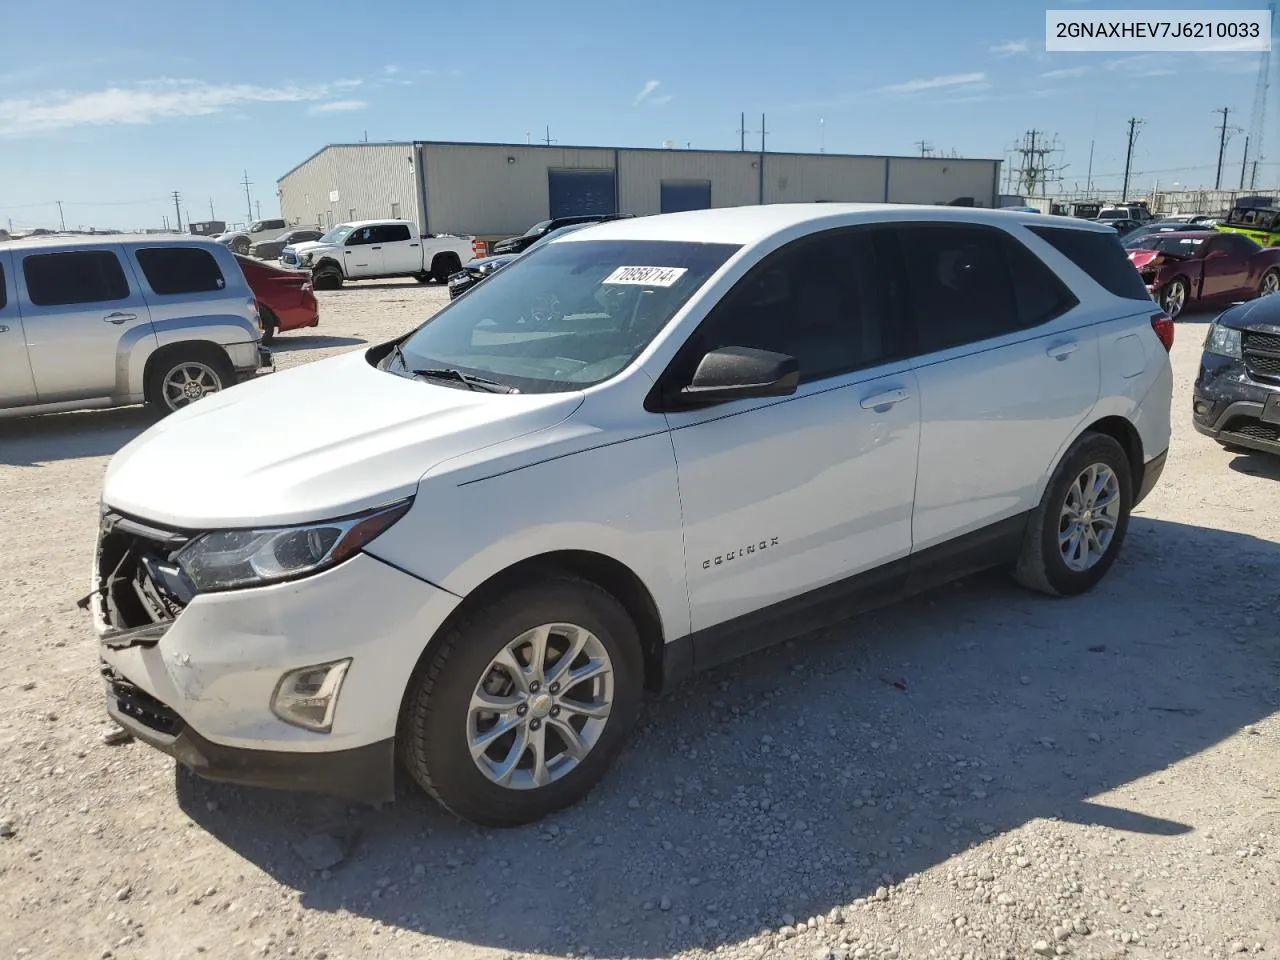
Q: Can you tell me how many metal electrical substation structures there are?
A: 1